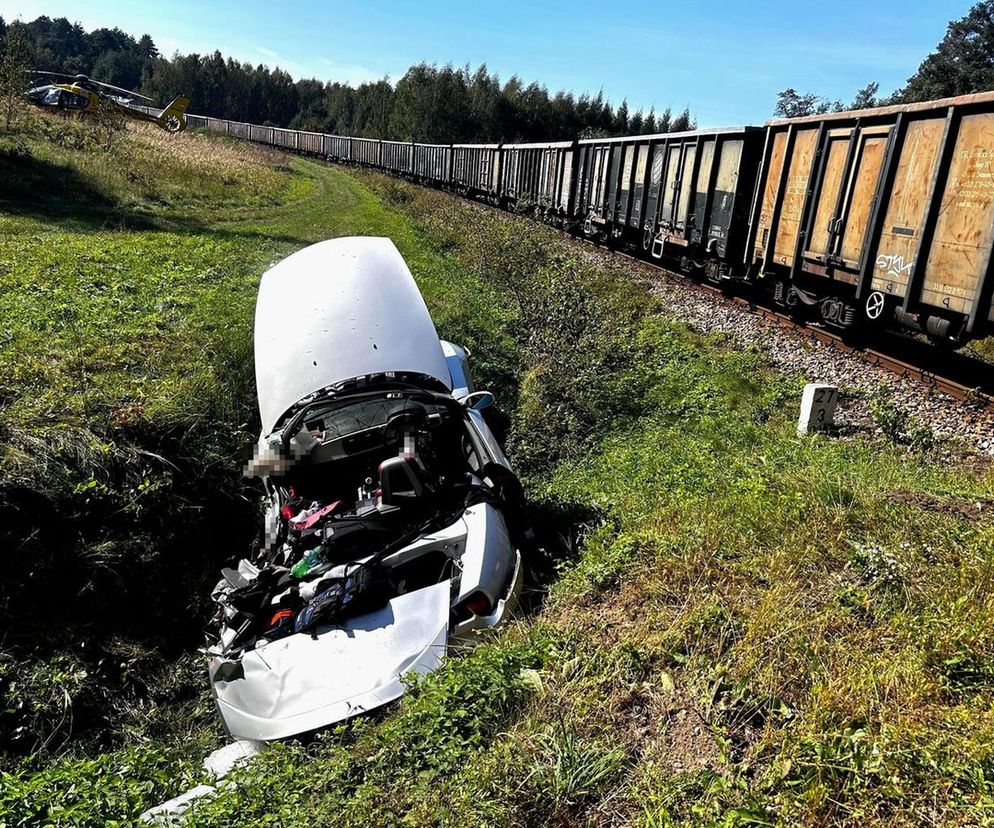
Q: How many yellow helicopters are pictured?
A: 1